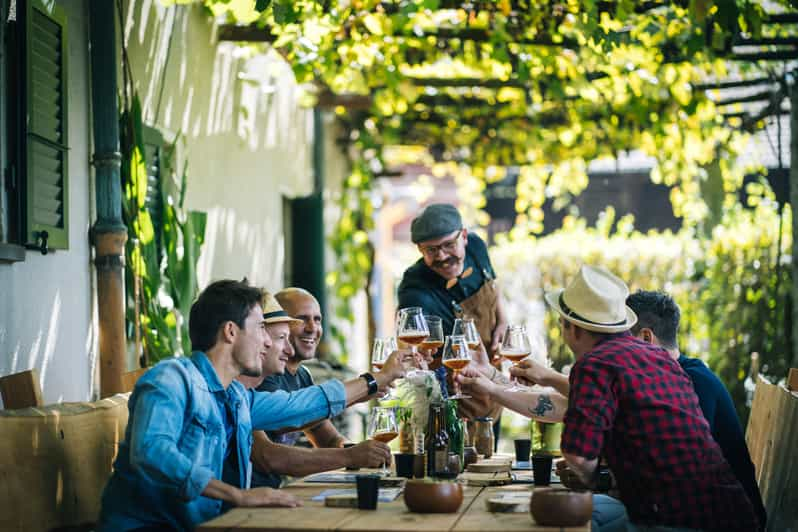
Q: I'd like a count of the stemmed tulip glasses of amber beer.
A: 7